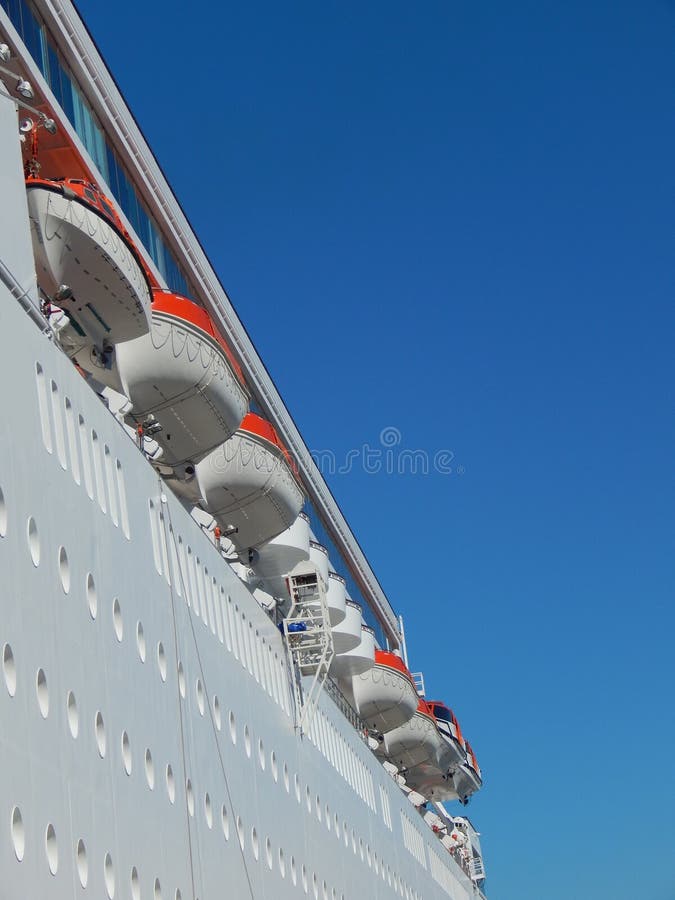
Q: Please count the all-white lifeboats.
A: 5